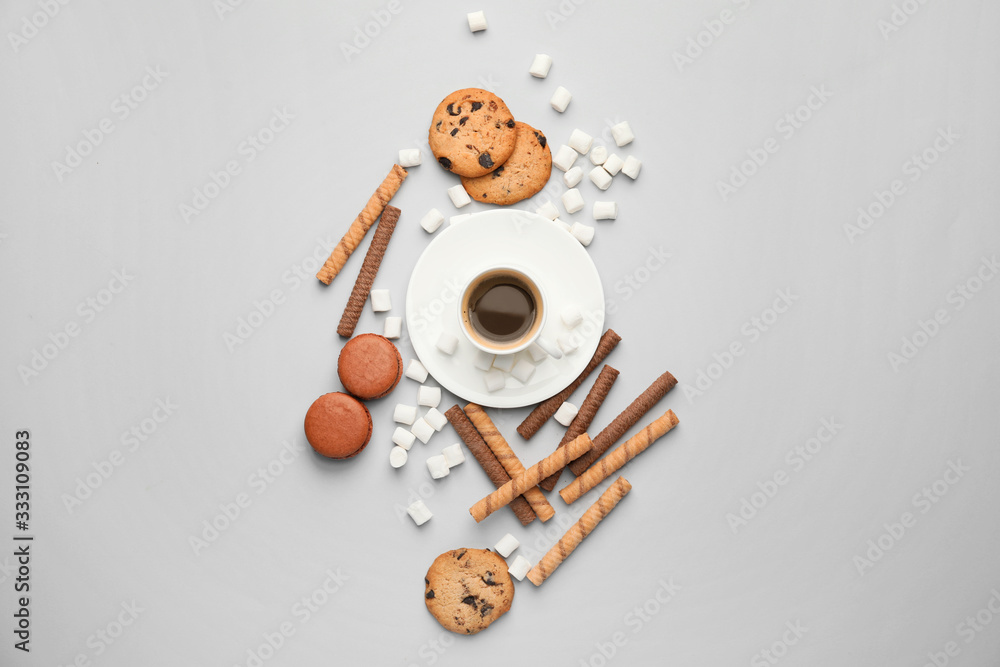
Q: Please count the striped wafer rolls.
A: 5